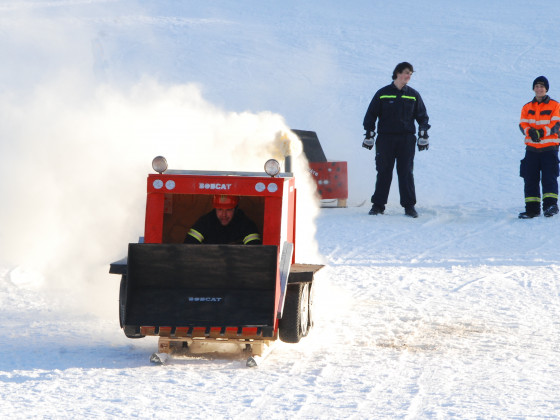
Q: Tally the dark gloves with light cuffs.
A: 2